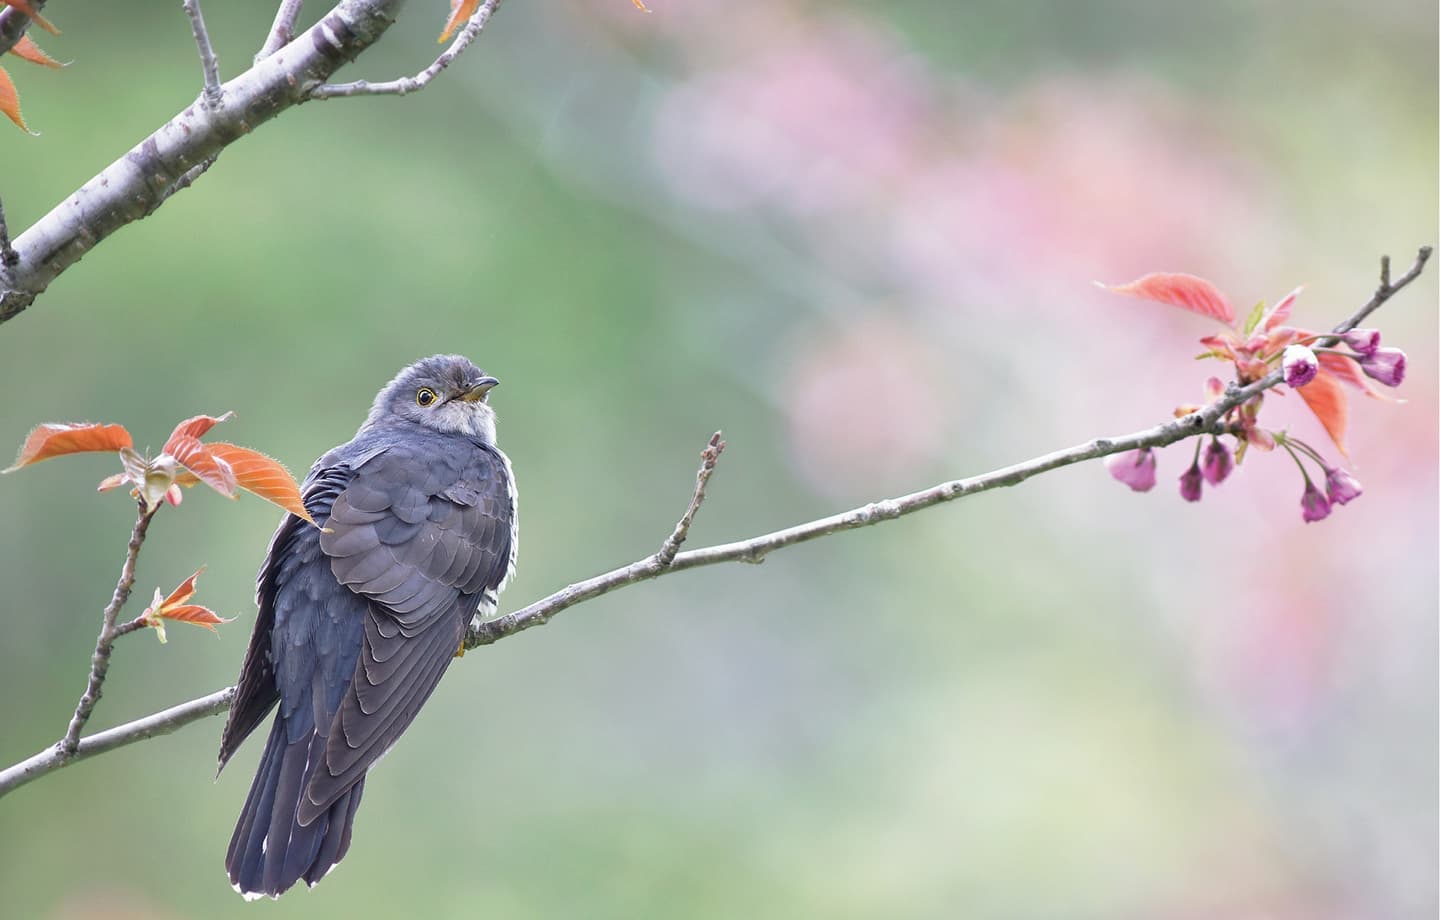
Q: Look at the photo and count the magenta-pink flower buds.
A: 8